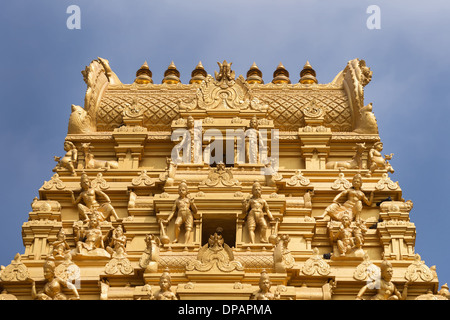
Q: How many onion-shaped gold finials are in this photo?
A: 6